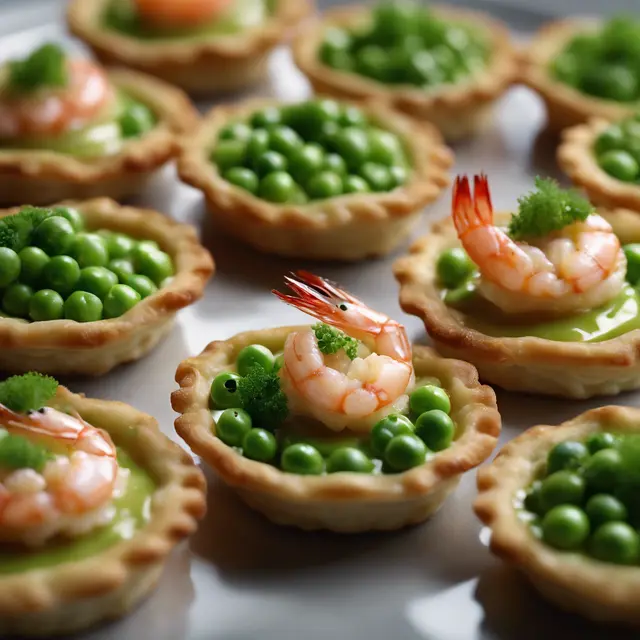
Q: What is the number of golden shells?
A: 11